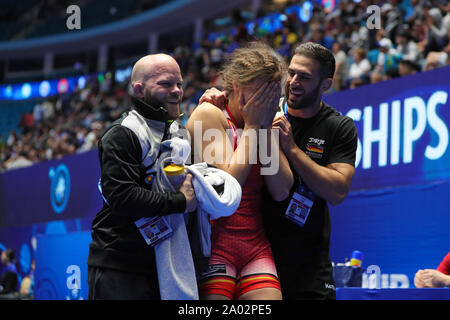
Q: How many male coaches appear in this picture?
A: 2